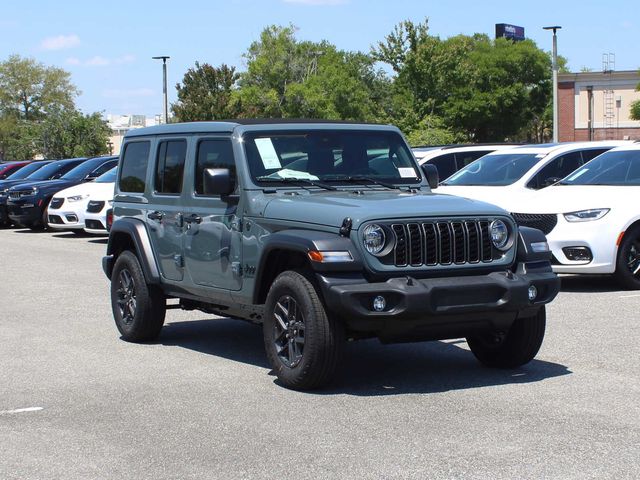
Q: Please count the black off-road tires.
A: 3